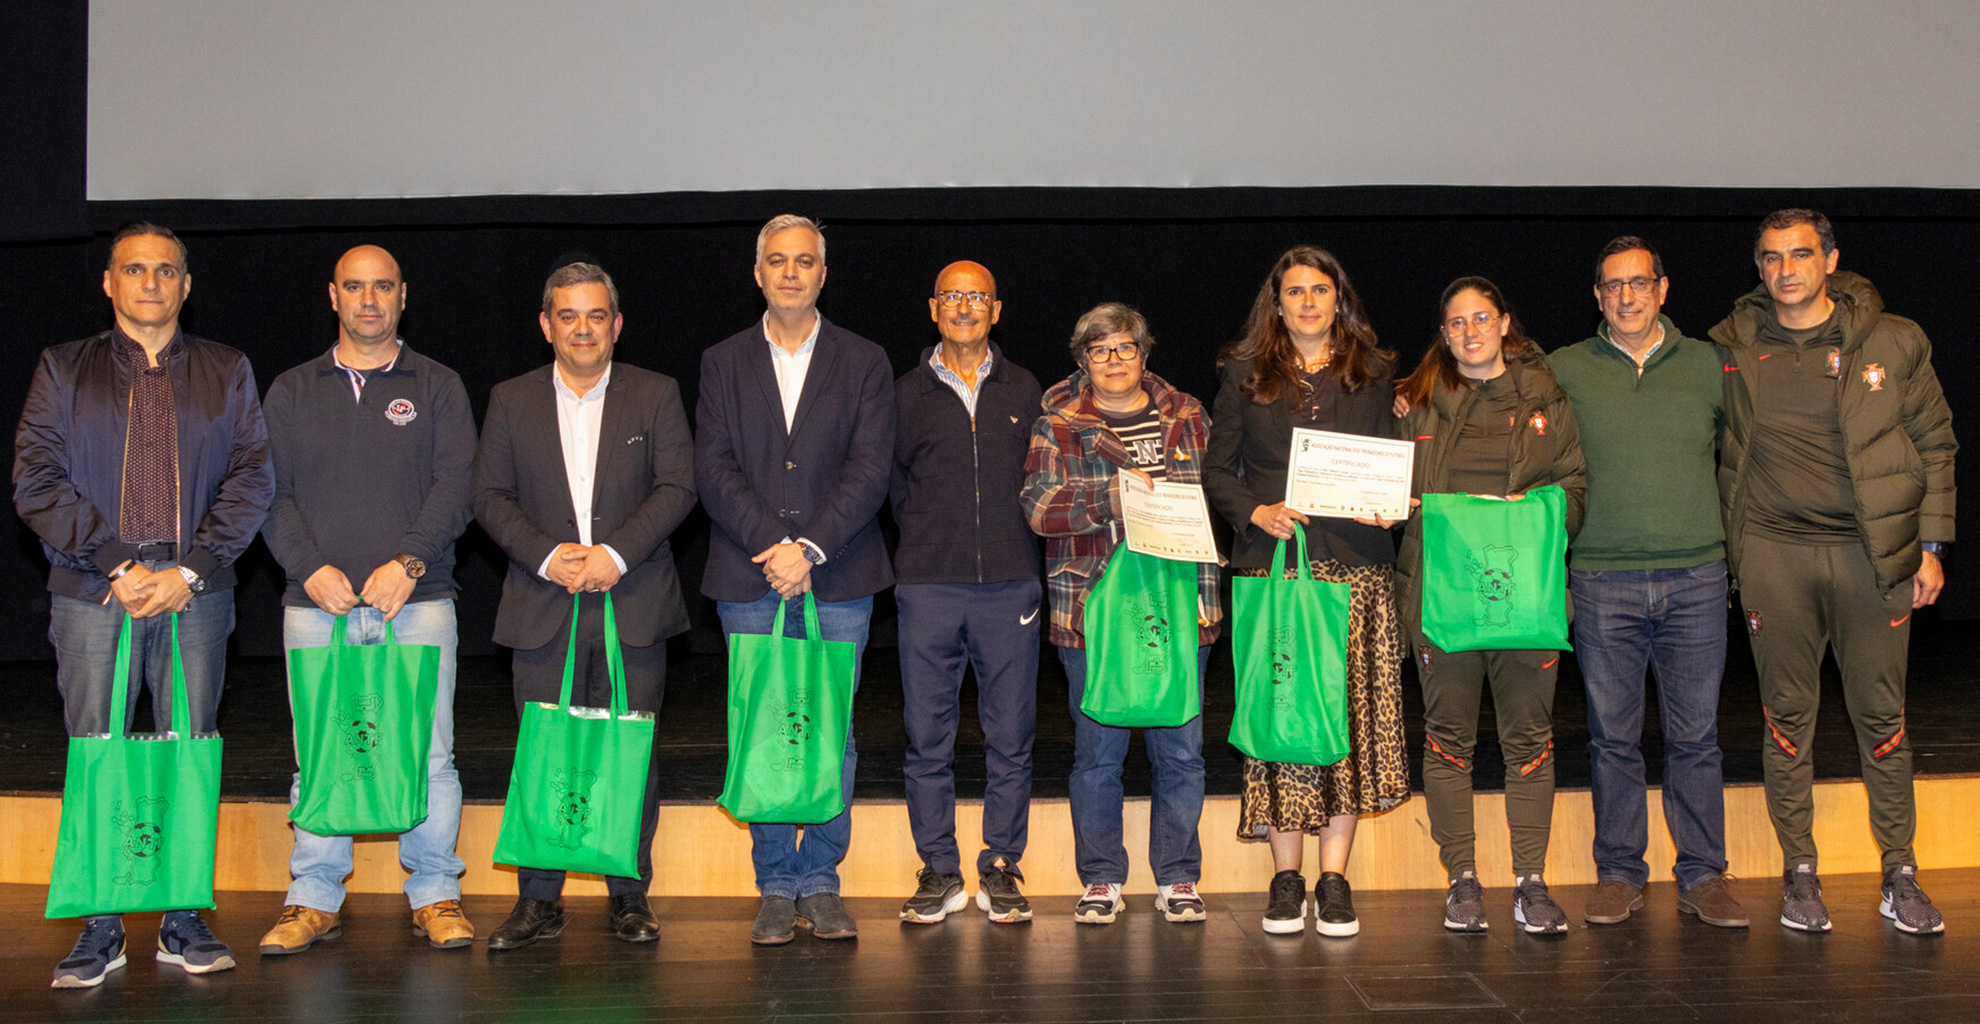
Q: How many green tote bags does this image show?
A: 7